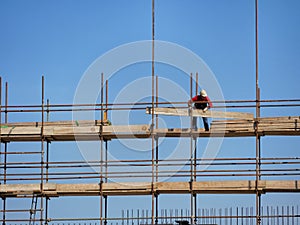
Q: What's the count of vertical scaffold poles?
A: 12